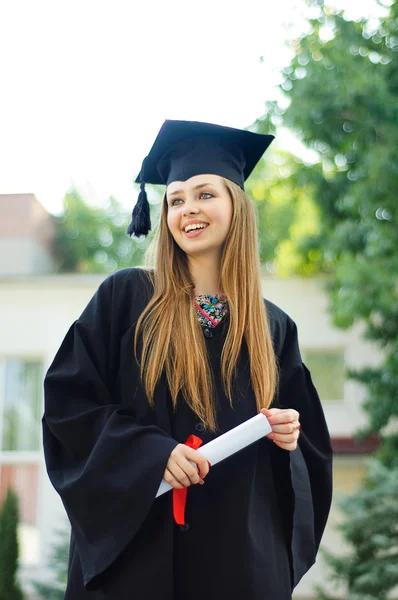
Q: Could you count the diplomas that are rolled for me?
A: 1